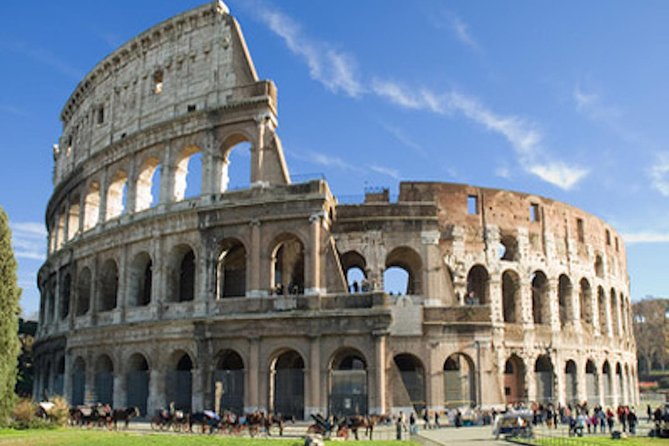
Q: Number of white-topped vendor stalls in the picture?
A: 1